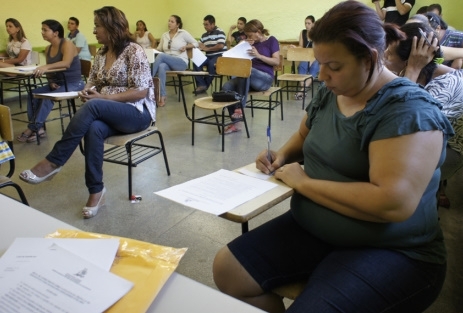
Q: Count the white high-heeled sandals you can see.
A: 2